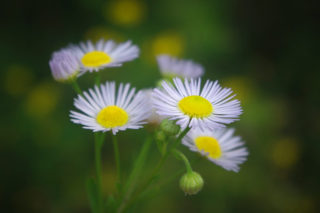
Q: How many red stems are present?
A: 0